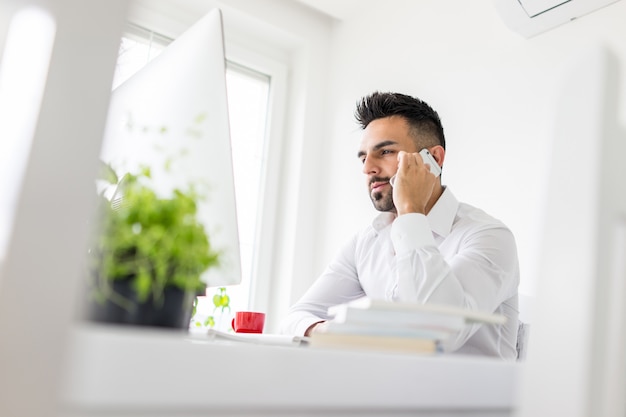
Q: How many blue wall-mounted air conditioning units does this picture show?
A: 0